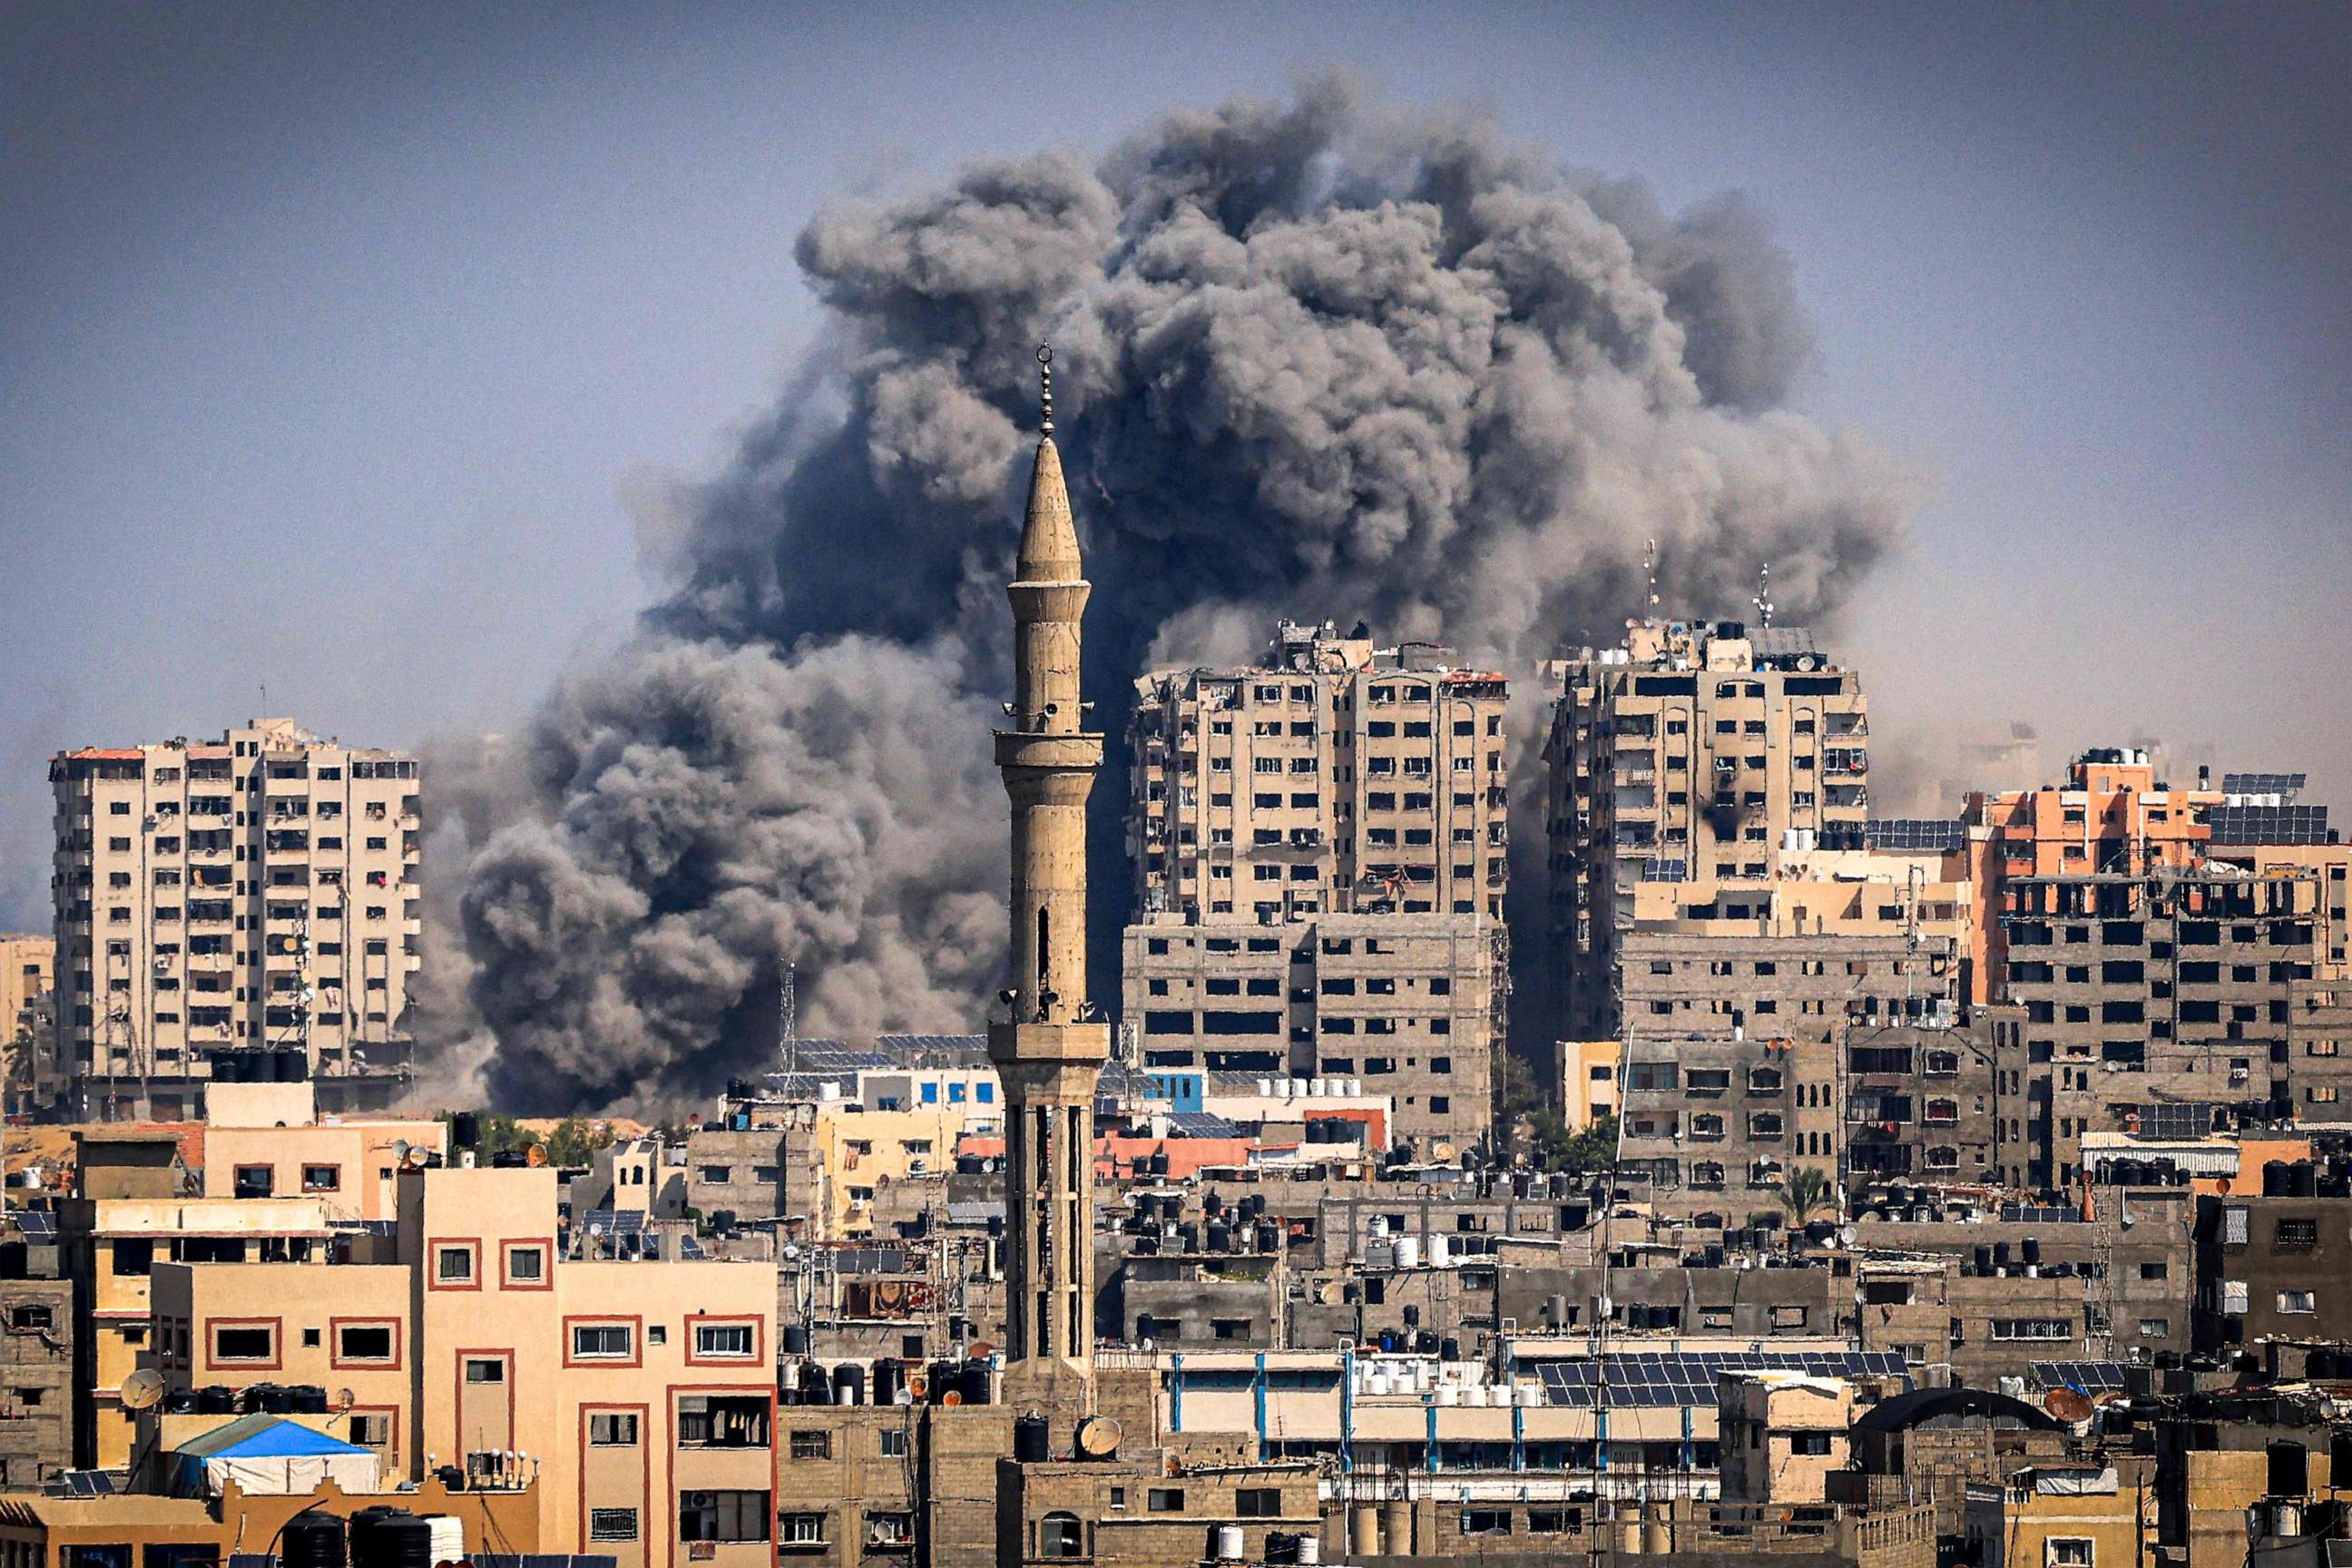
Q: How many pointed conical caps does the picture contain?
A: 1